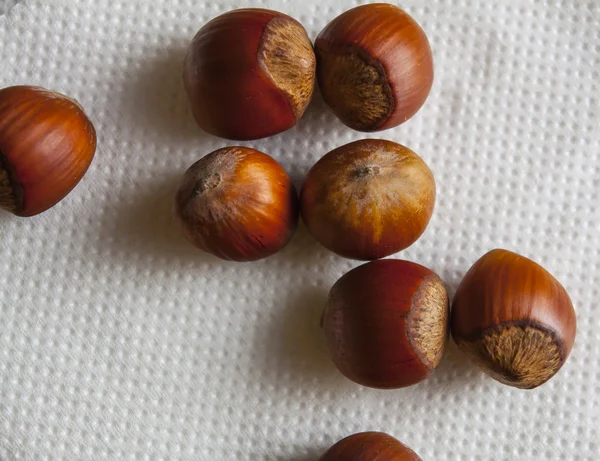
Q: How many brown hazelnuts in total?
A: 8